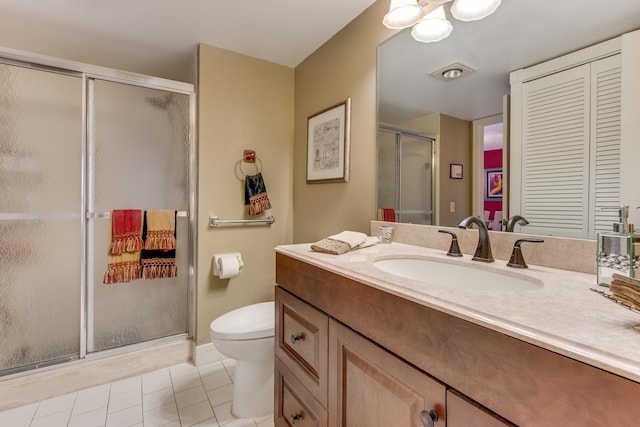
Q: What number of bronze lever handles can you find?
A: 2